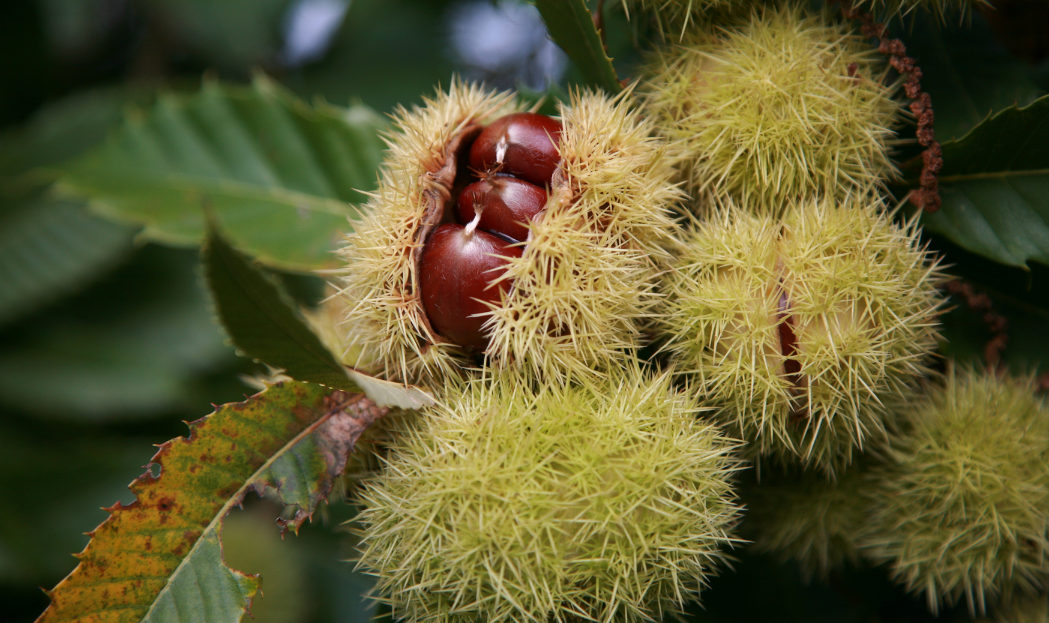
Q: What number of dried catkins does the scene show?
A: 2